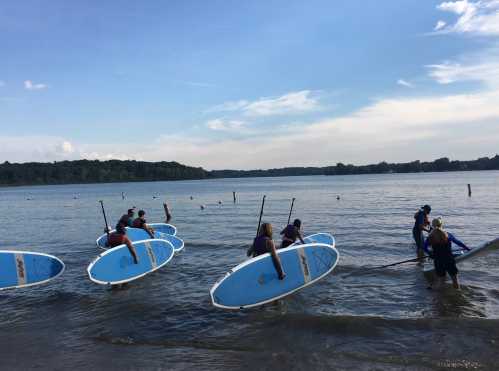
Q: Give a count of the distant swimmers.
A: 0